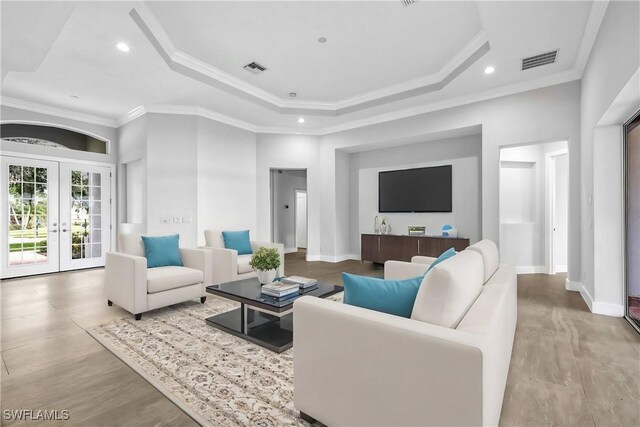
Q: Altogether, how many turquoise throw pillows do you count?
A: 4